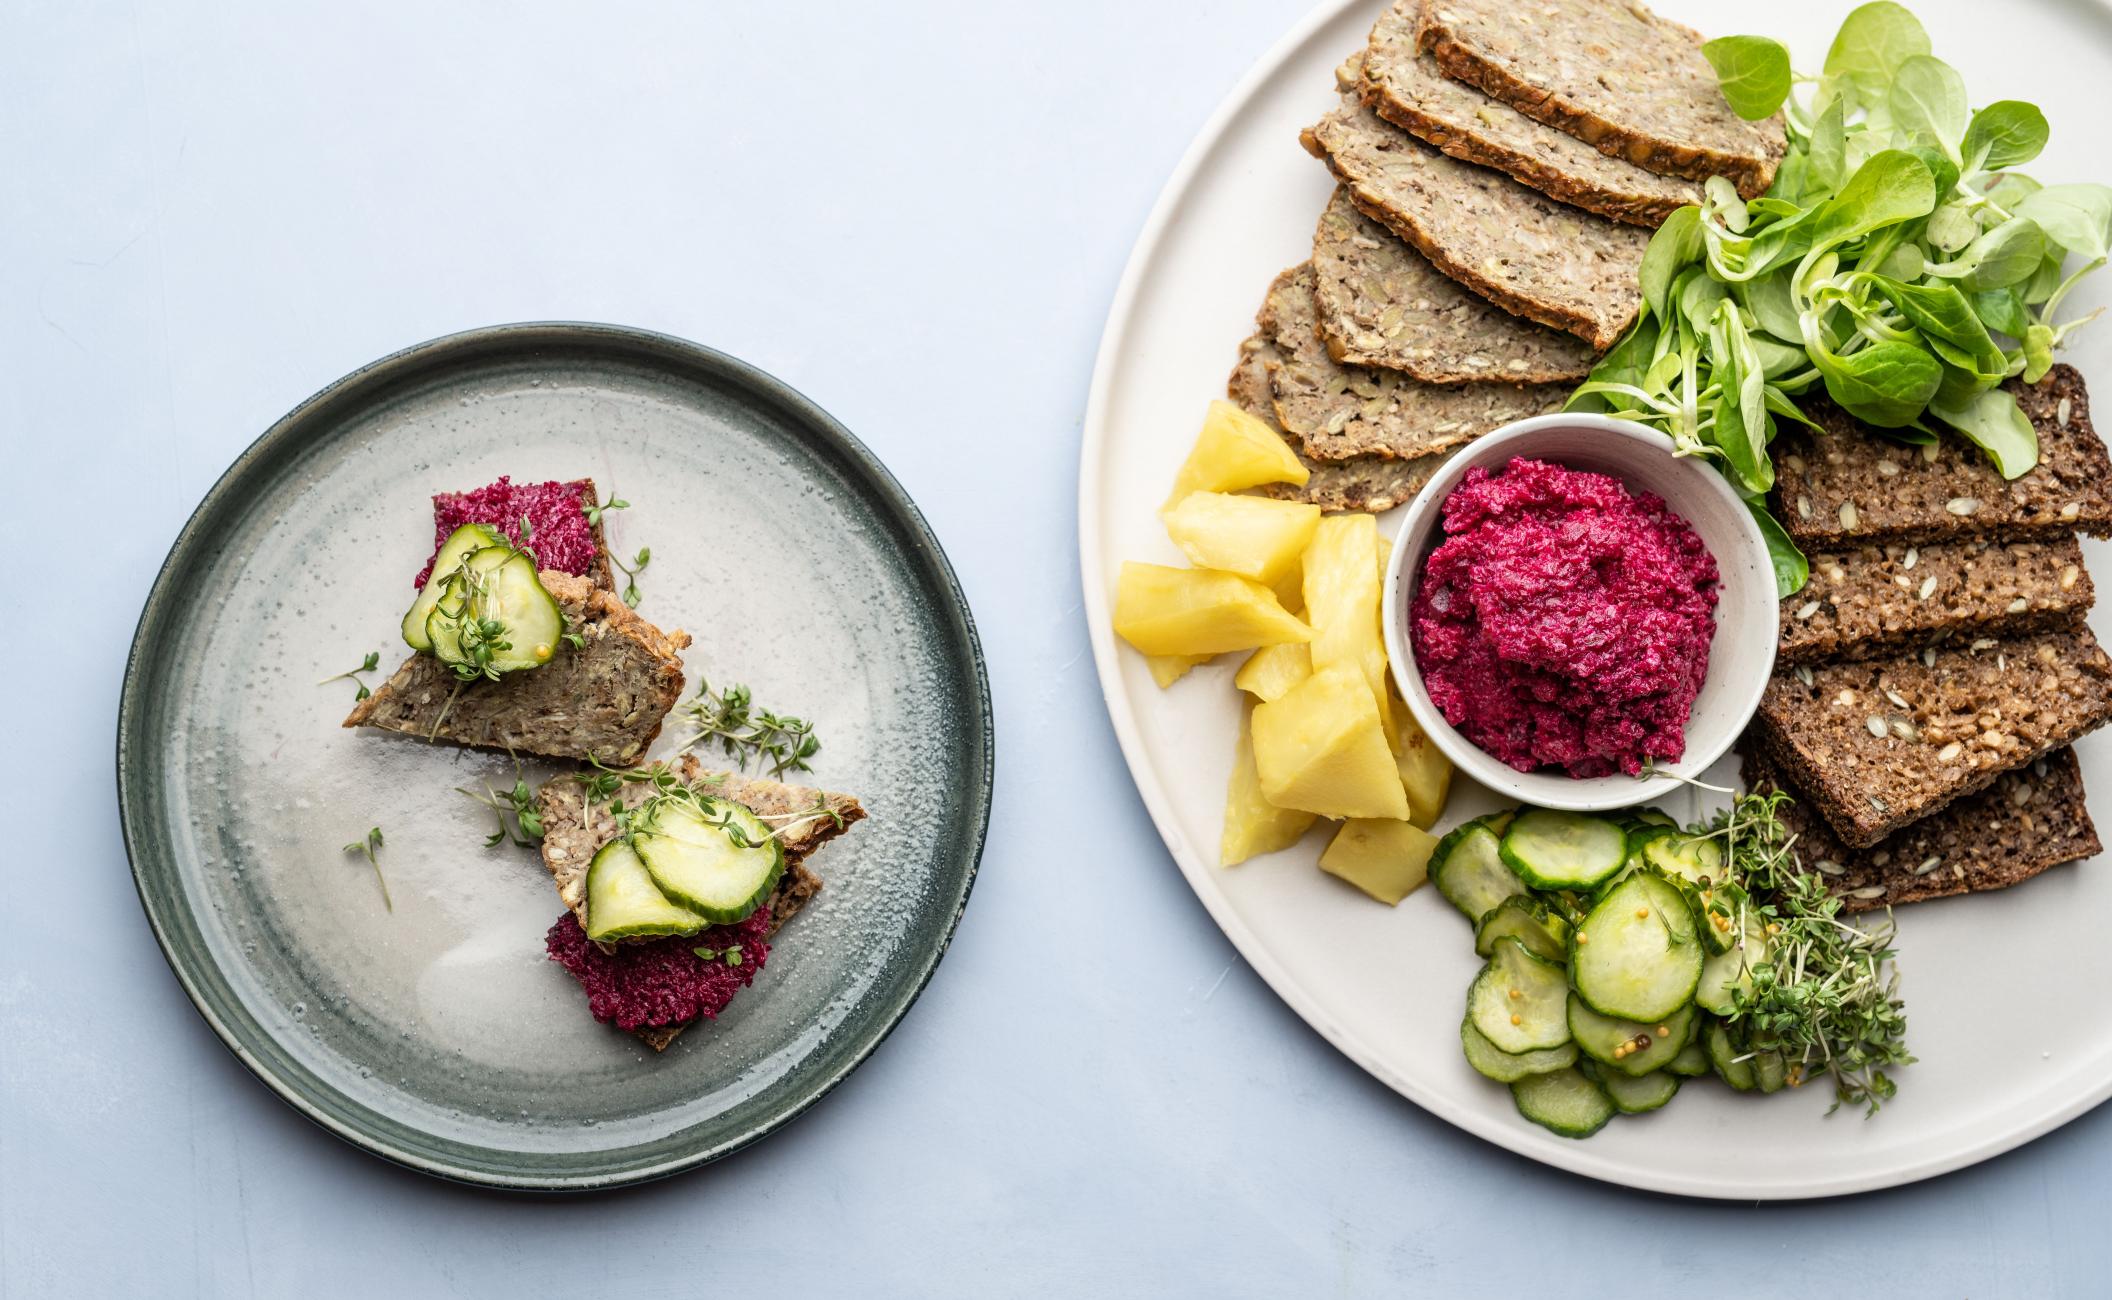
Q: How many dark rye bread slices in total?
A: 4